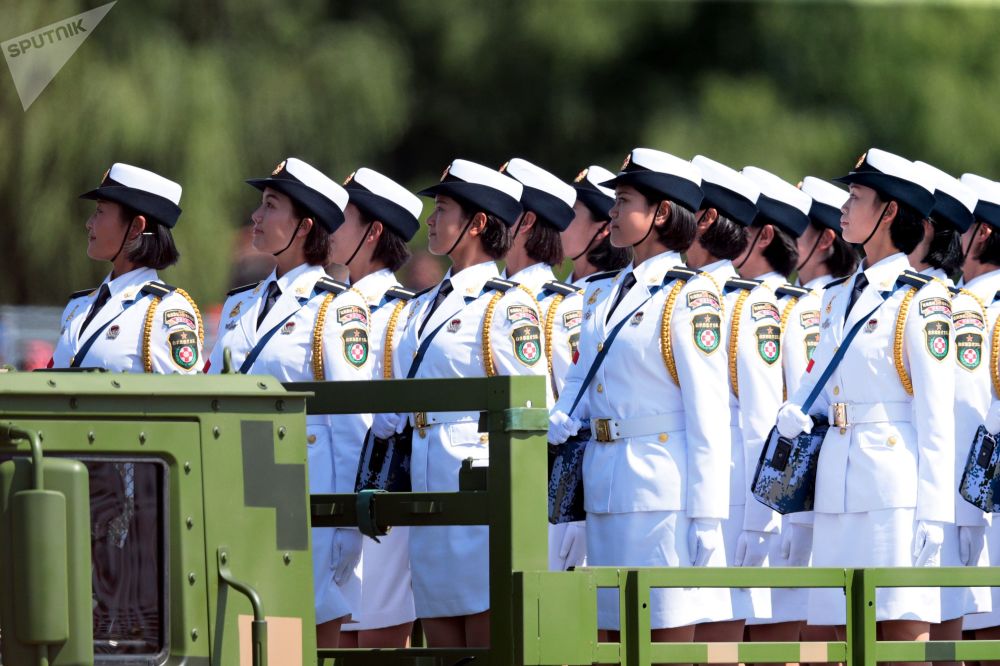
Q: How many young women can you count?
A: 13